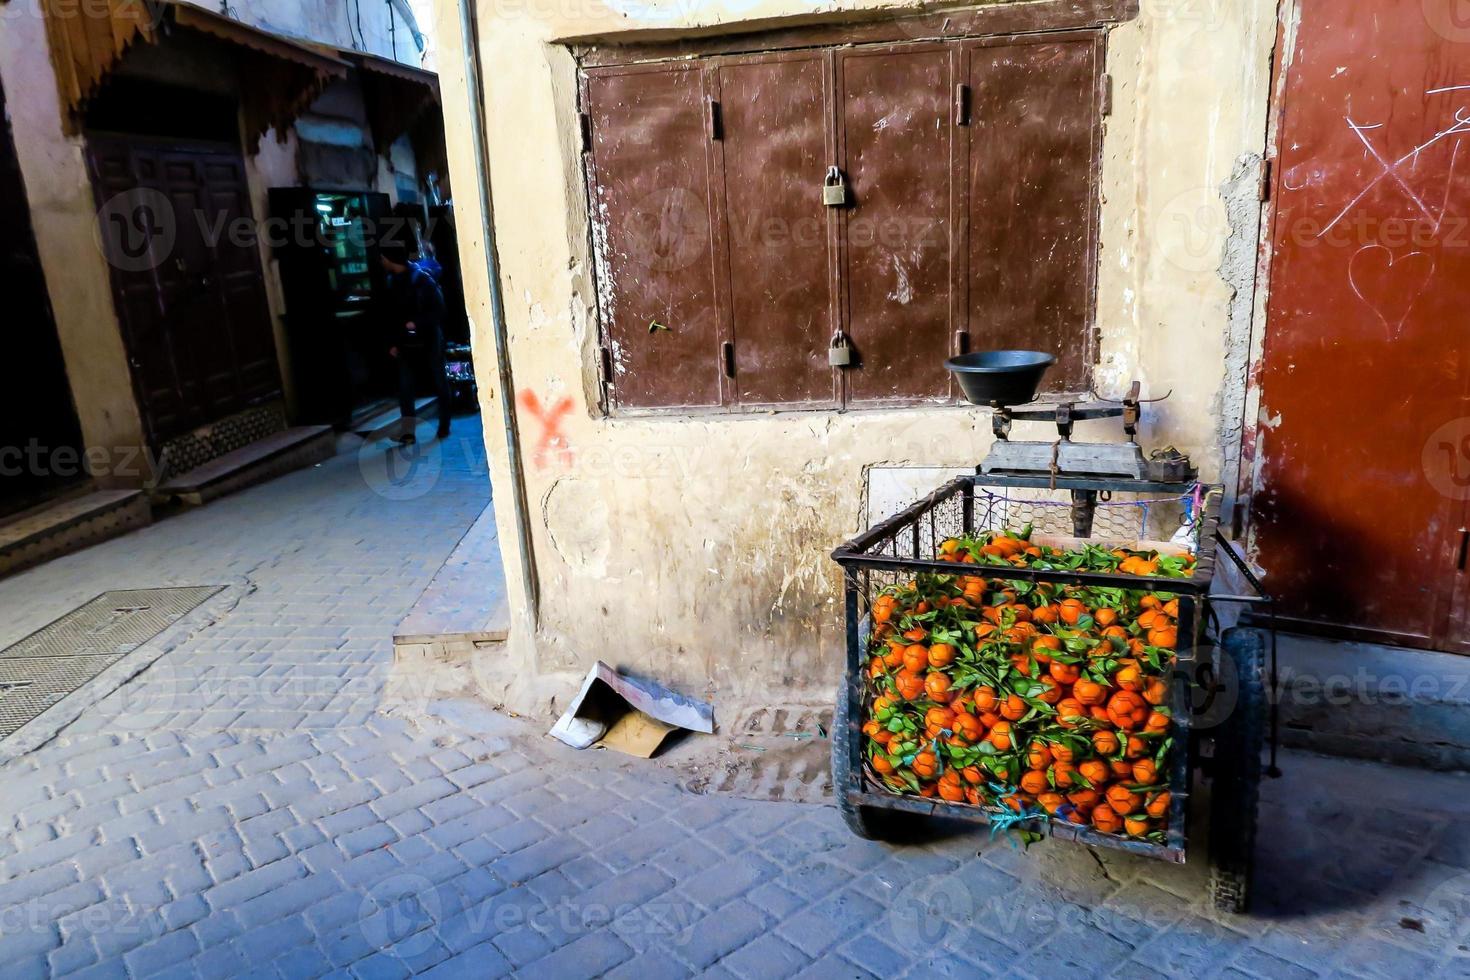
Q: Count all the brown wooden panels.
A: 4